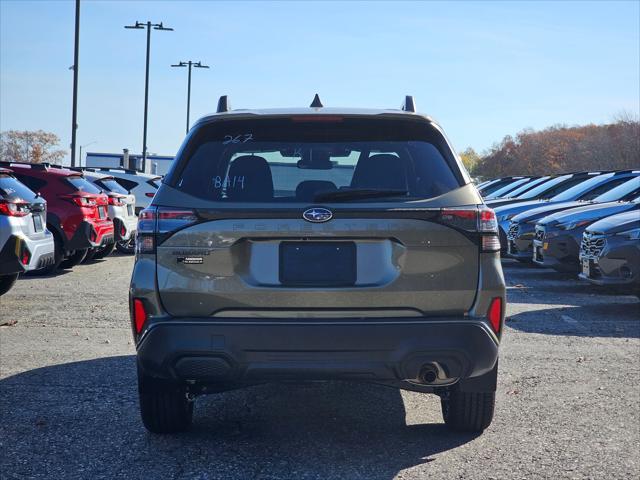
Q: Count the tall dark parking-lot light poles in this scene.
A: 3